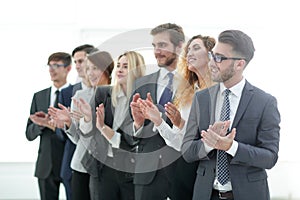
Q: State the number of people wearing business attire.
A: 7